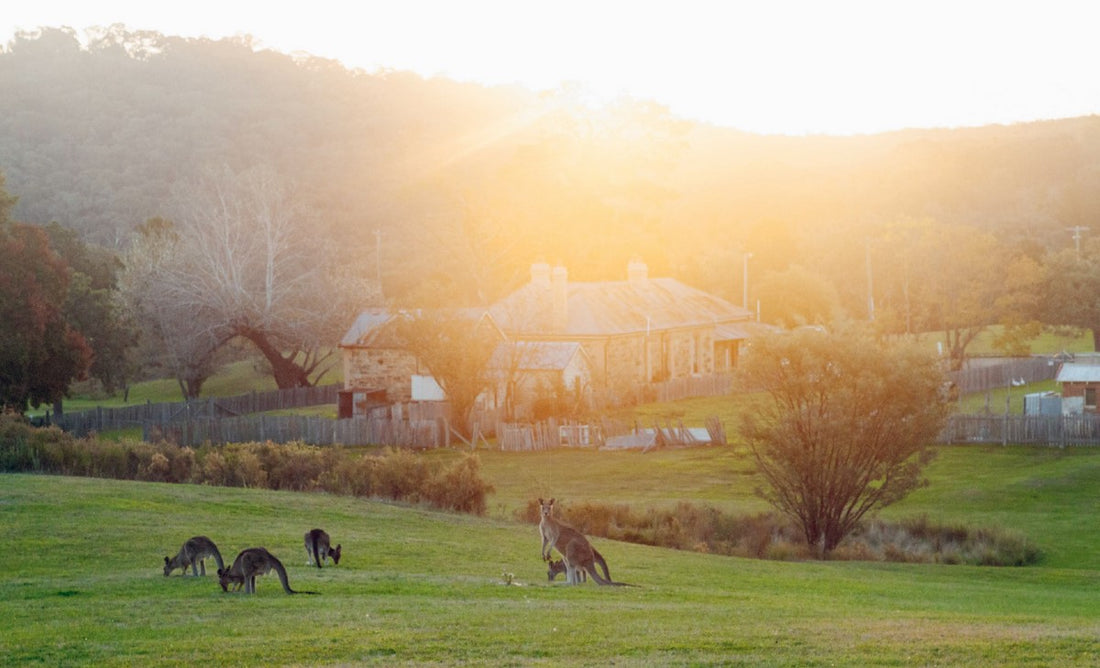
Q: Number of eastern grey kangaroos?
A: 5